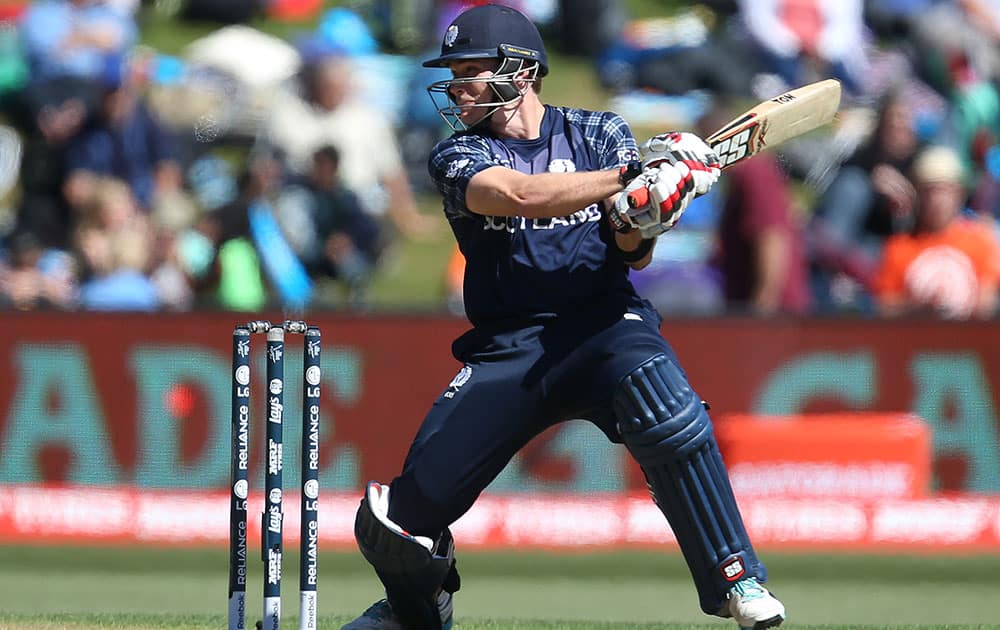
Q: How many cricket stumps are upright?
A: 3